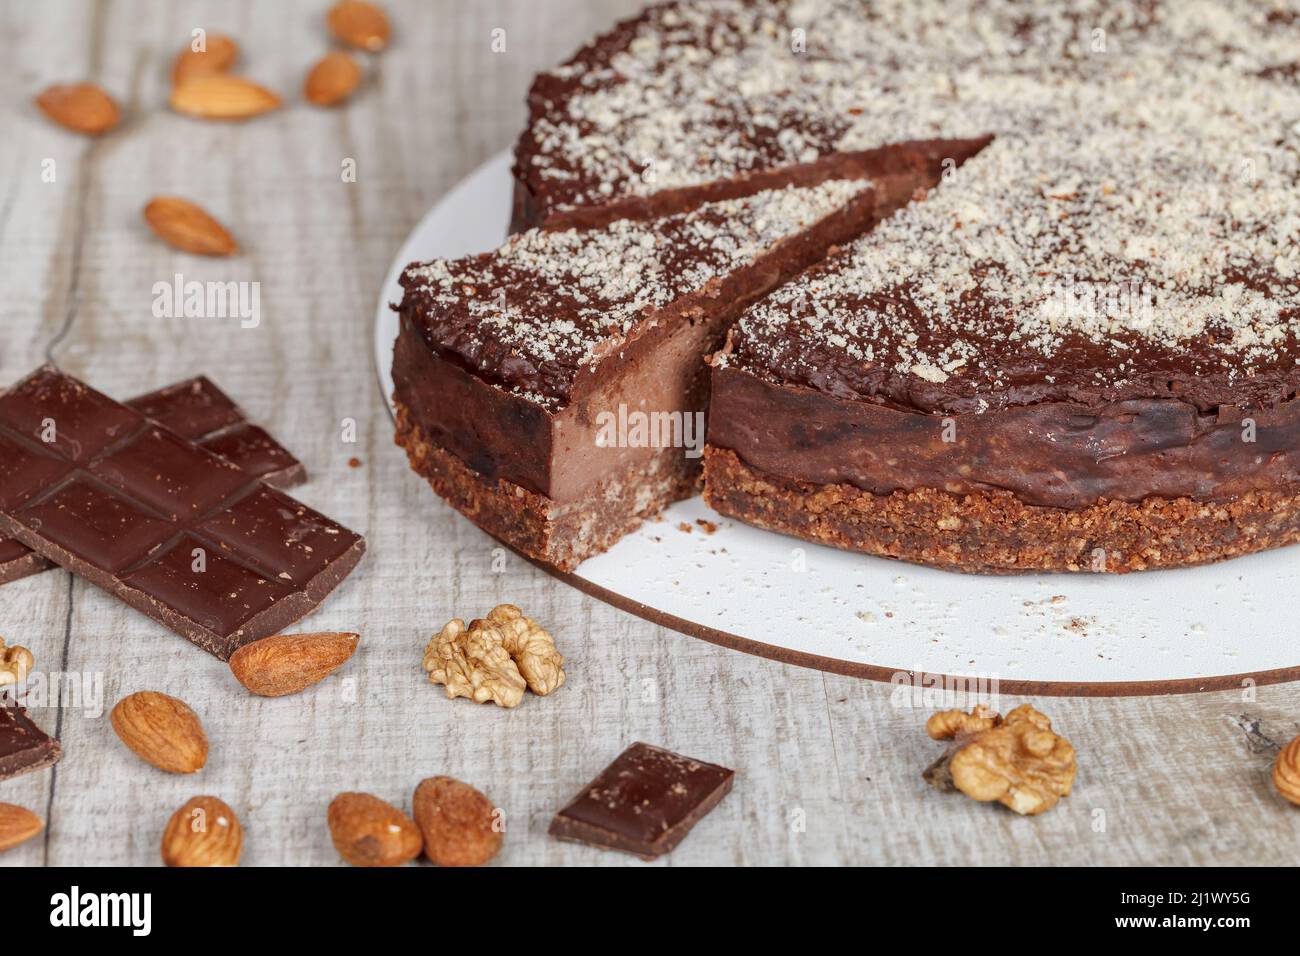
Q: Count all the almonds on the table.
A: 13